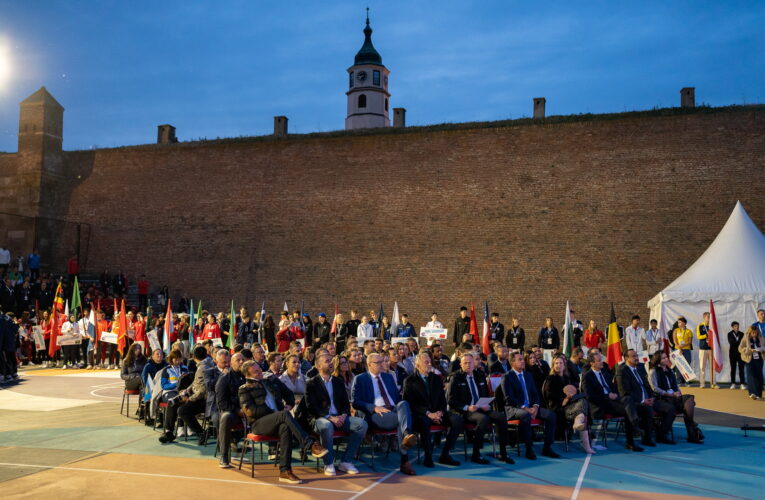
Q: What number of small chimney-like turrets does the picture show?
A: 5